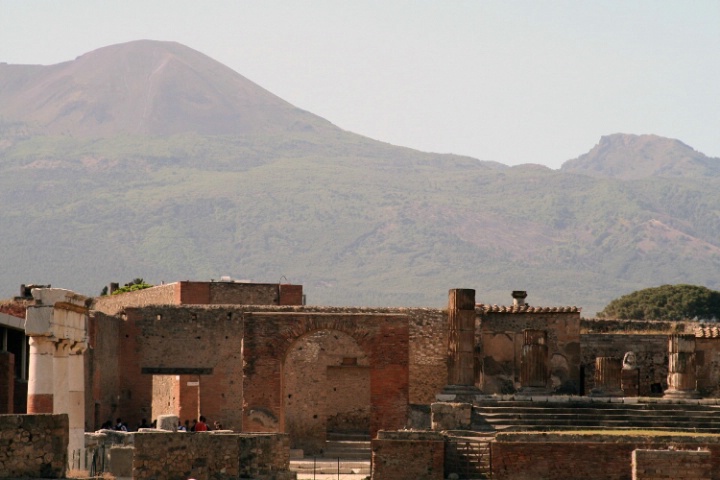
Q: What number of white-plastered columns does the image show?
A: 3